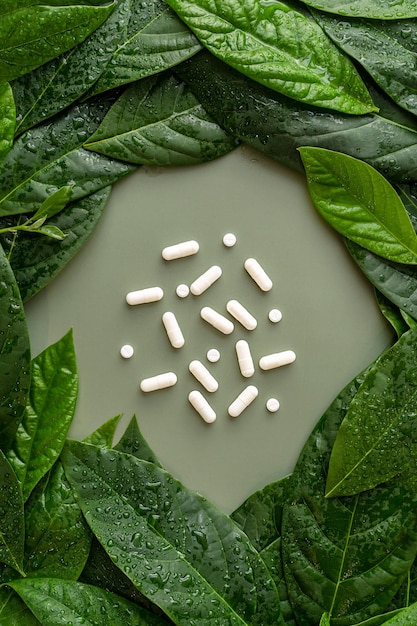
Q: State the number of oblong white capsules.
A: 13